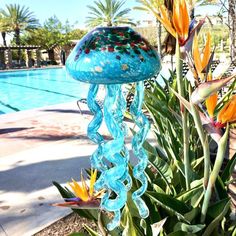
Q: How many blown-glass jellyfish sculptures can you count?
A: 1